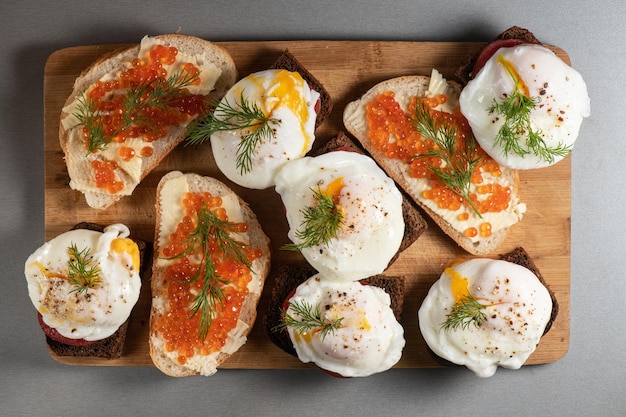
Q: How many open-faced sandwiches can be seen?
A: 9